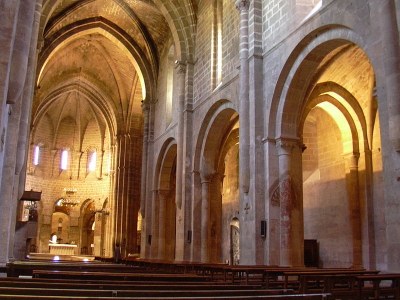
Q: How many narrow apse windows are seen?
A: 3